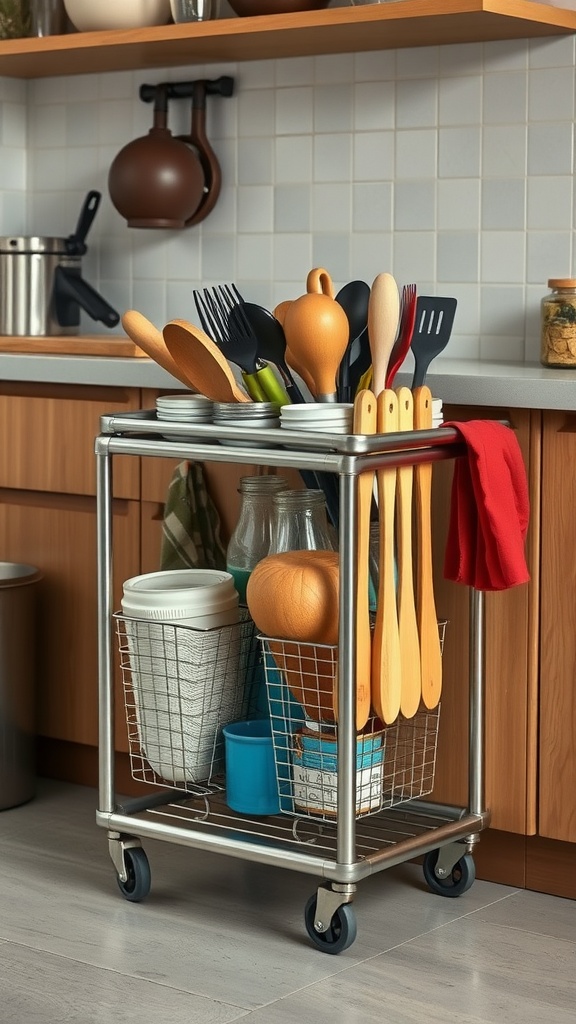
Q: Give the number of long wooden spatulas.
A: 4